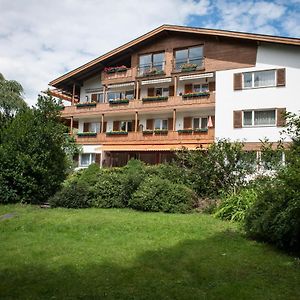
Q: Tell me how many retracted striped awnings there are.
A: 3